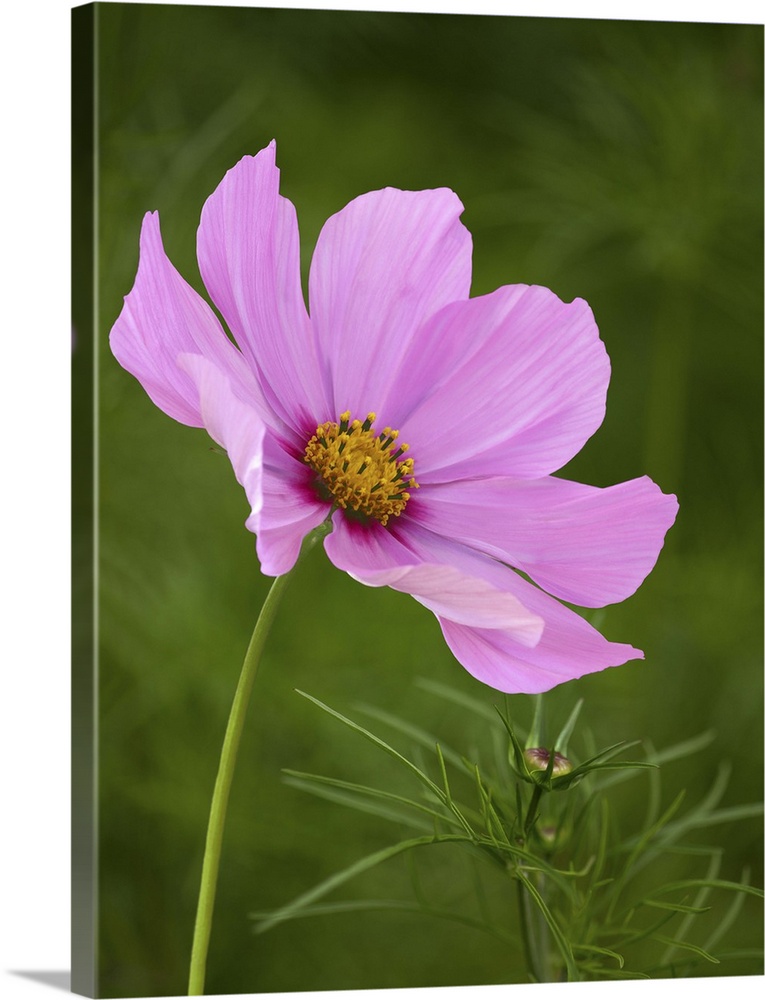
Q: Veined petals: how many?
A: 8